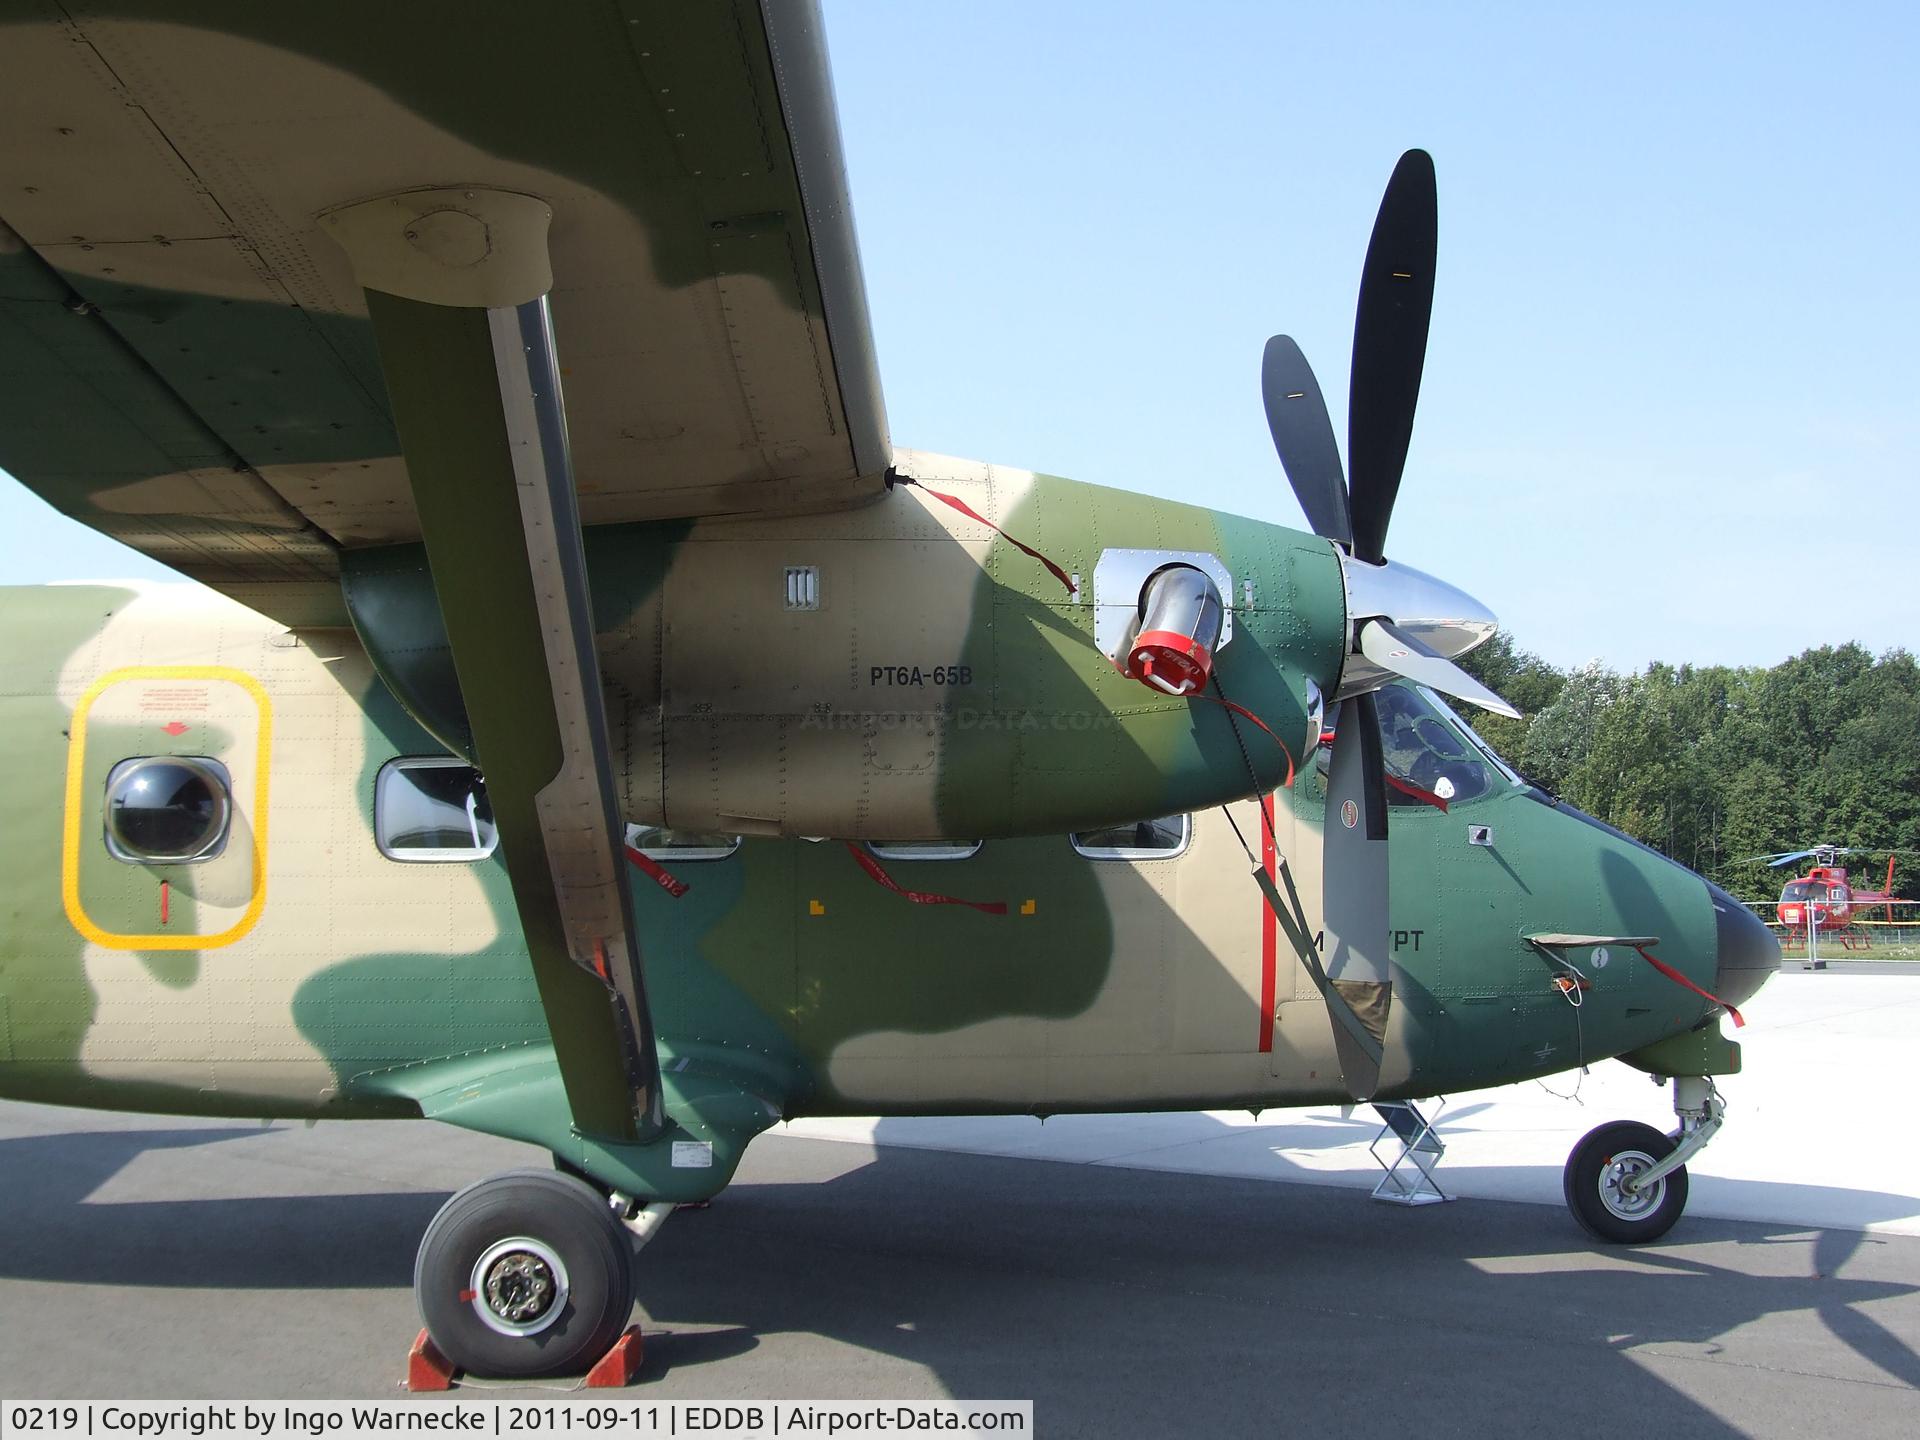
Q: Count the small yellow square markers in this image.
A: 2